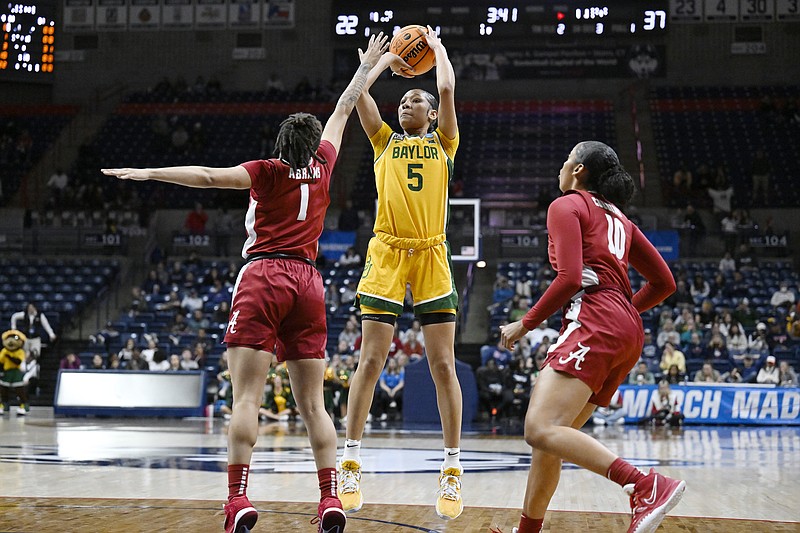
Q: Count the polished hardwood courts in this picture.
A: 1